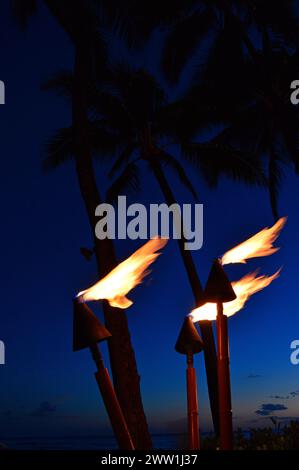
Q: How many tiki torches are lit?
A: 3